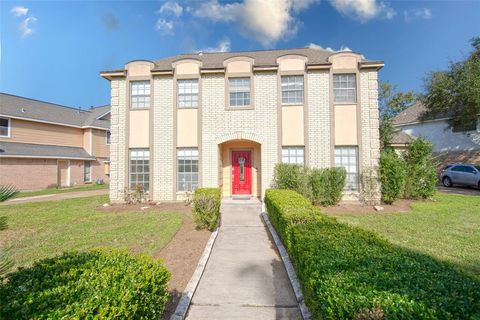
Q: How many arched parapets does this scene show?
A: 5